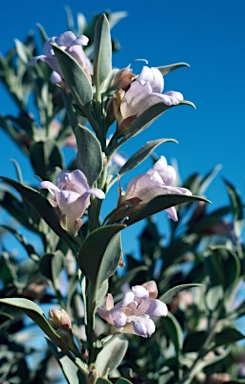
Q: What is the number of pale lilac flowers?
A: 5